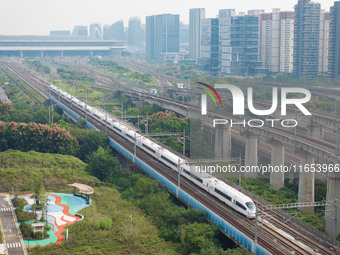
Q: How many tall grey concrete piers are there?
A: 5